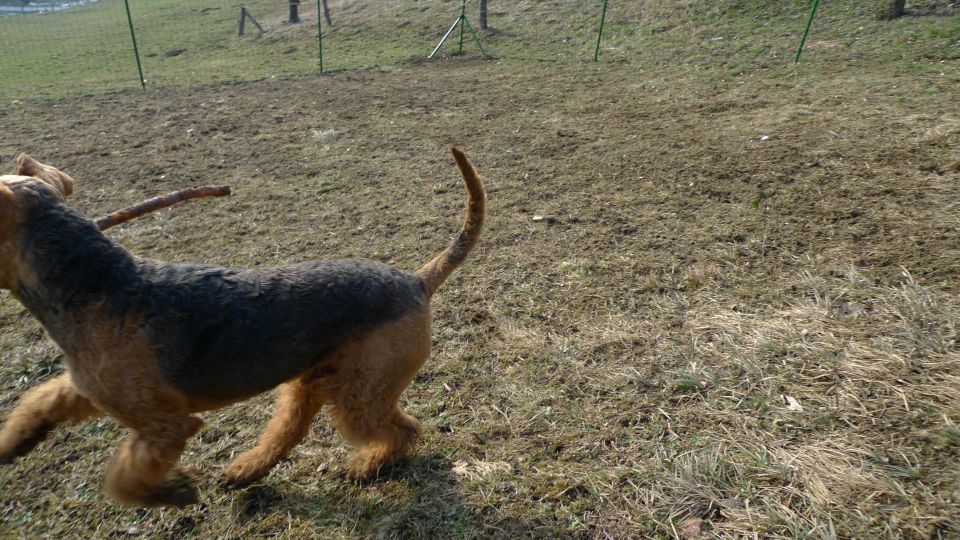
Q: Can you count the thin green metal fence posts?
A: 5